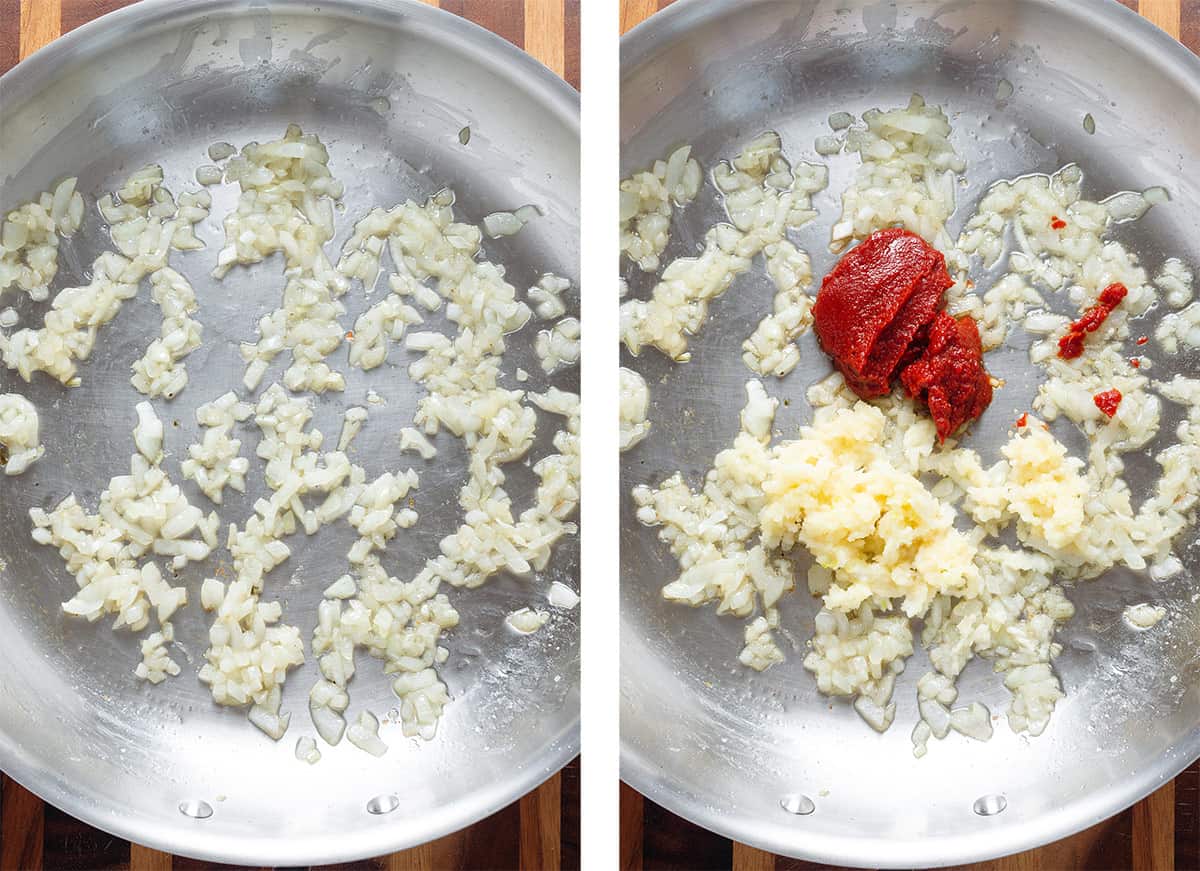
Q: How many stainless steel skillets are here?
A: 2